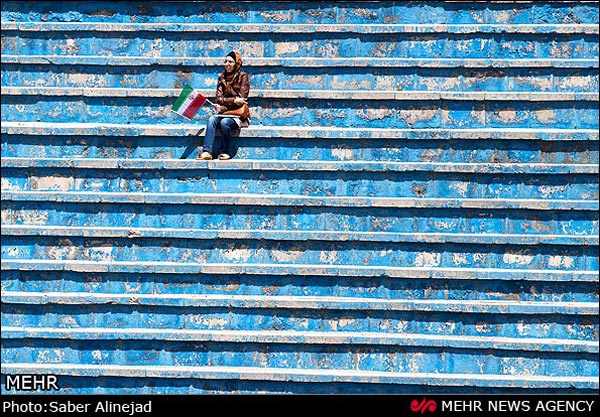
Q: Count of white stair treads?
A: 11